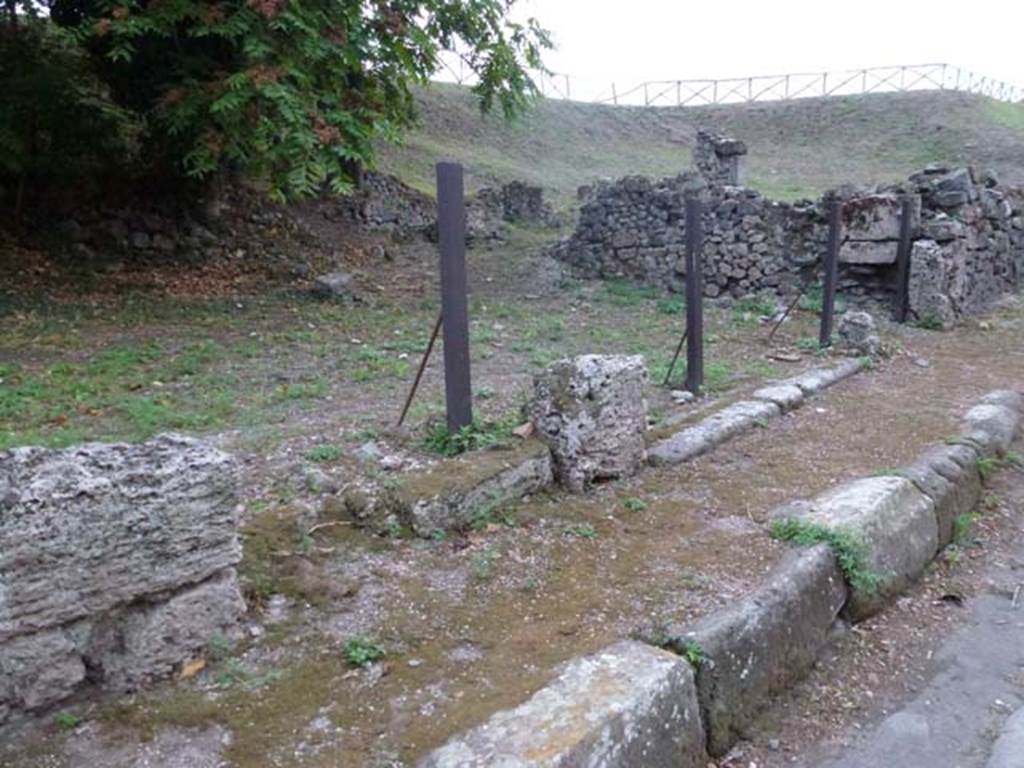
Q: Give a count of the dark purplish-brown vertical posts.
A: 4